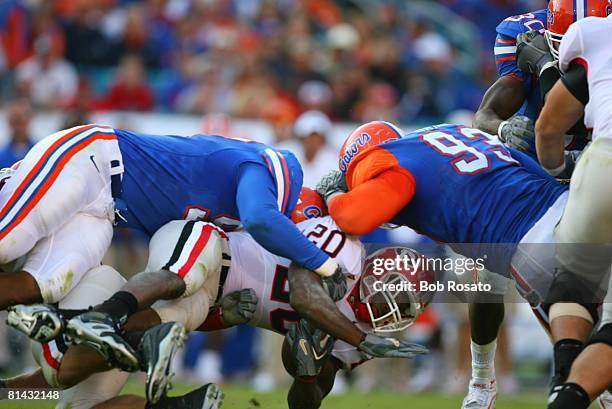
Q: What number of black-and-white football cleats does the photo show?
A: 4